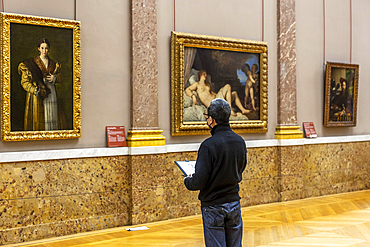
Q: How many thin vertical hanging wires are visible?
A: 6